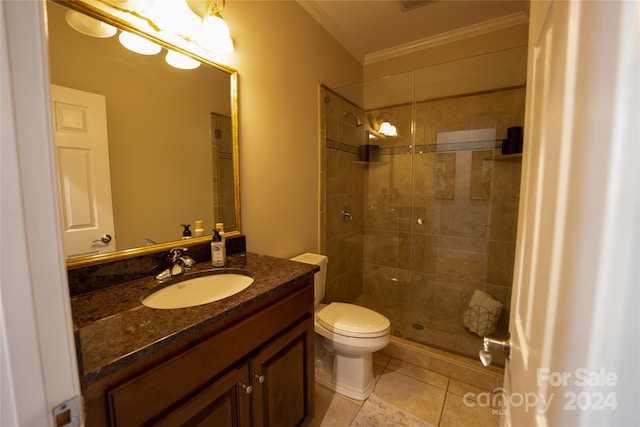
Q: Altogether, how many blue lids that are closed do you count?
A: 0